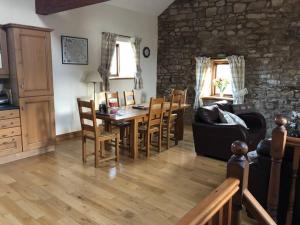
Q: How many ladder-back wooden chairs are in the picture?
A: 6